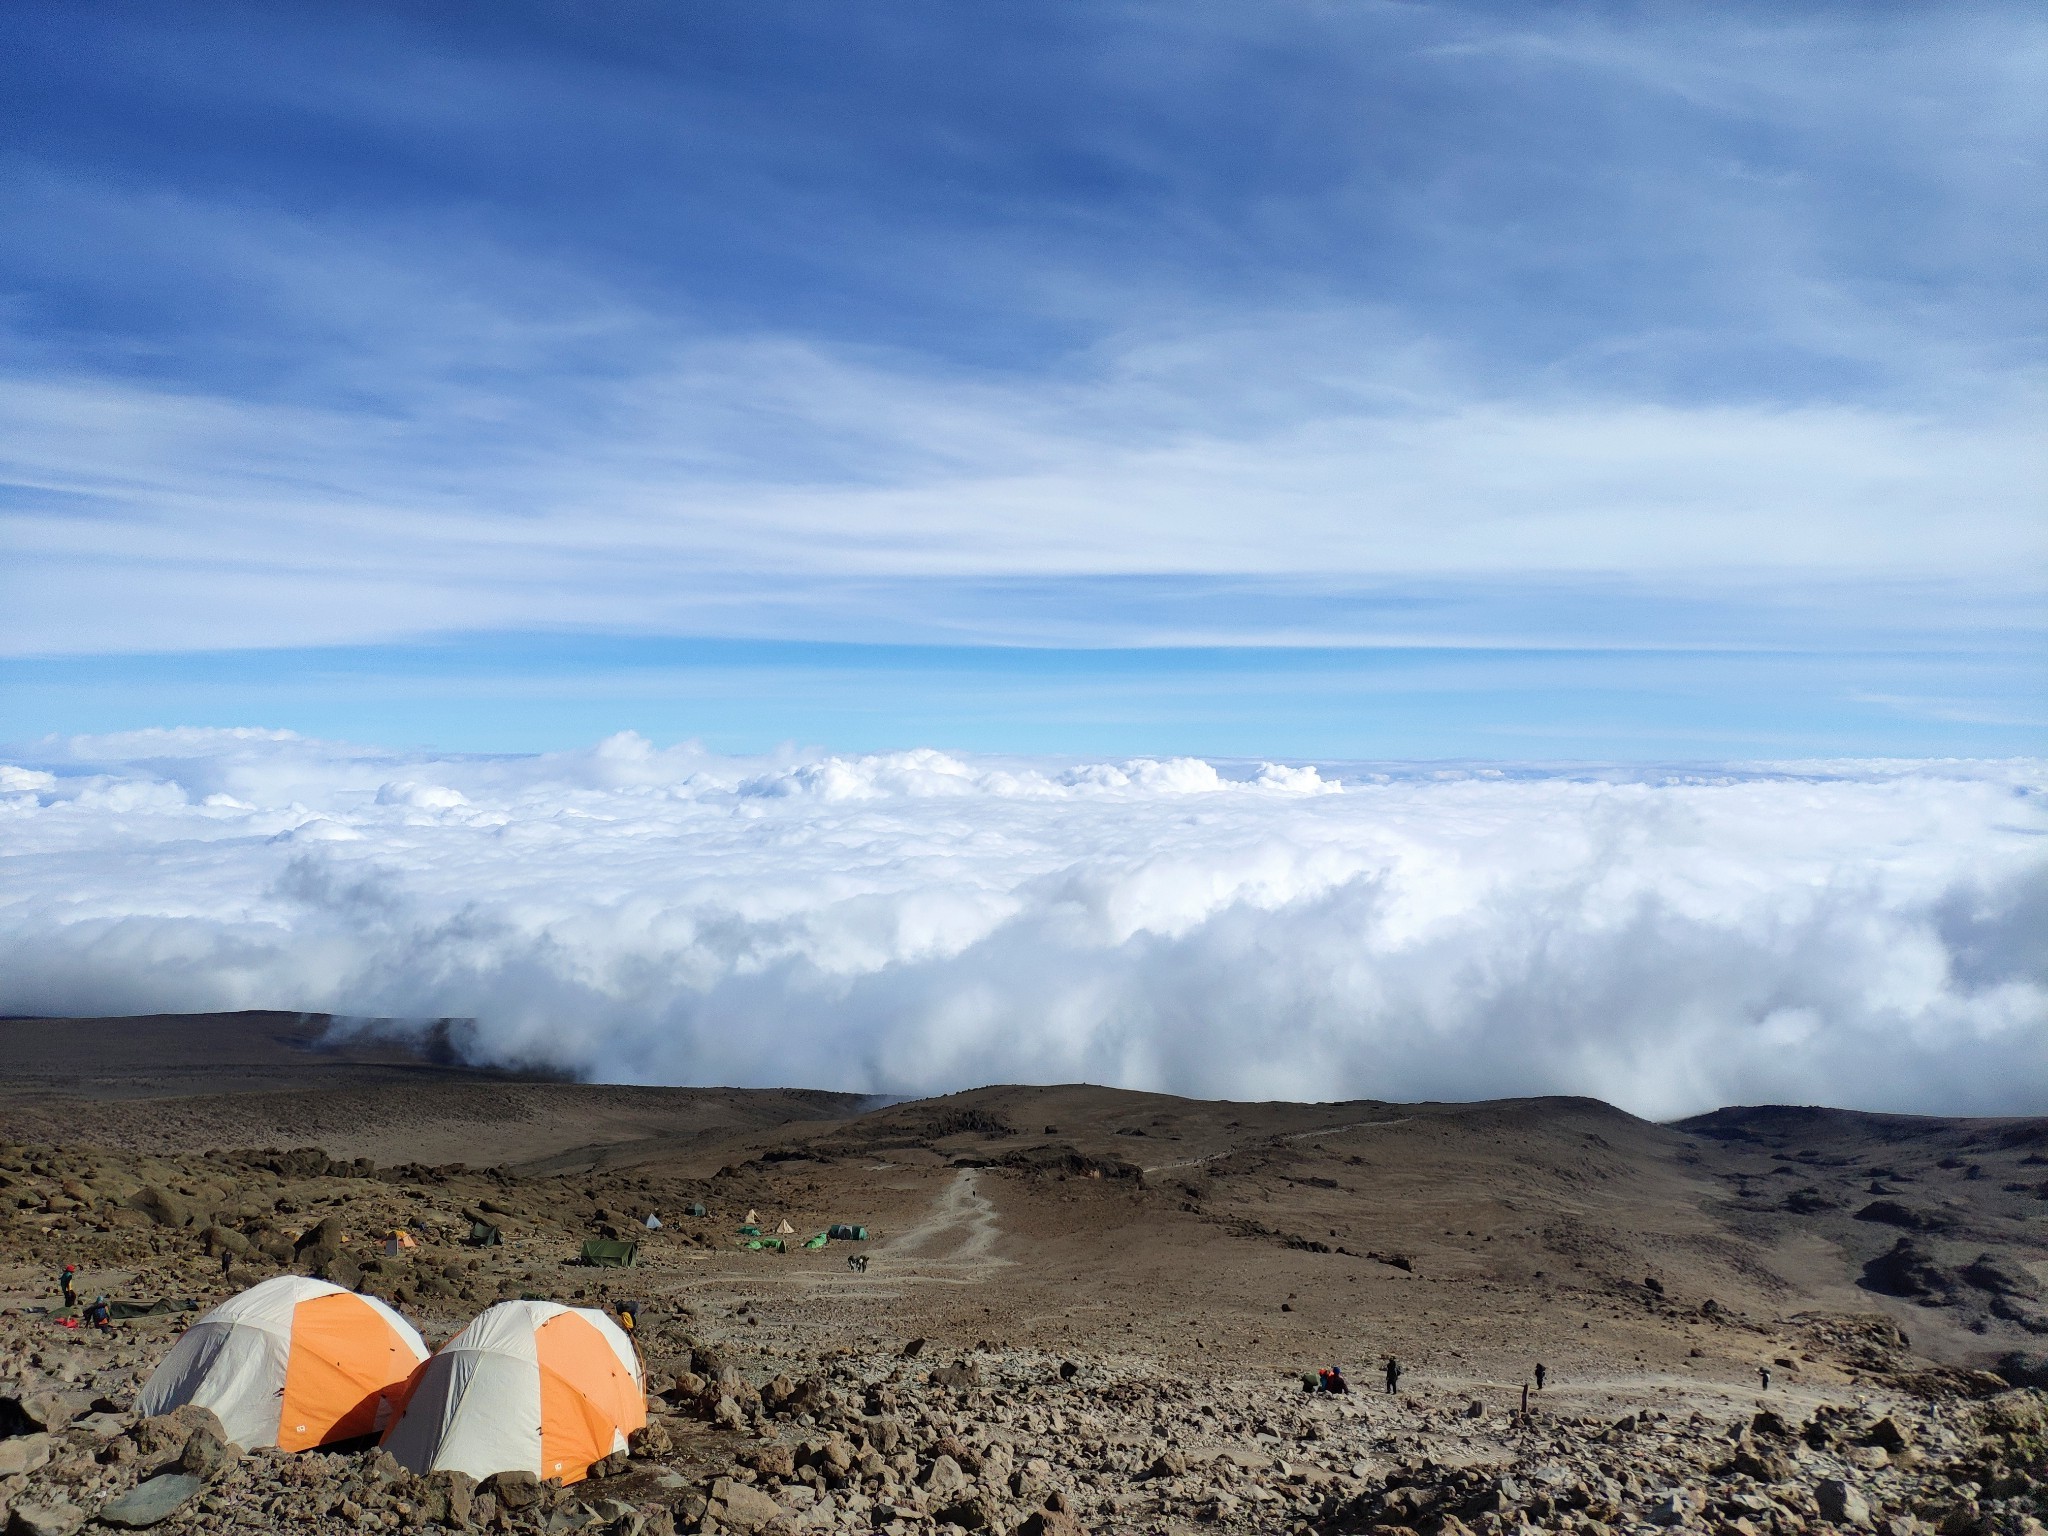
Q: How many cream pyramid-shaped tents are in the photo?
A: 2